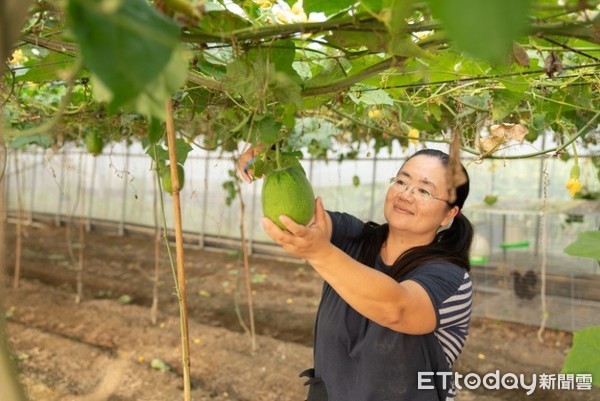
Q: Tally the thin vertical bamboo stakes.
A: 5